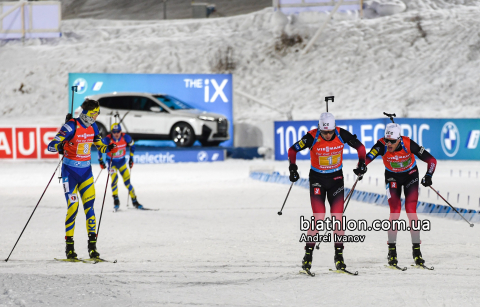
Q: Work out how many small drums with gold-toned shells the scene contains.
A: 0